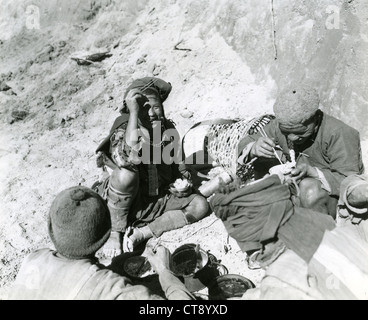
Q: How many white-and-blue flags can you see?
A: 0